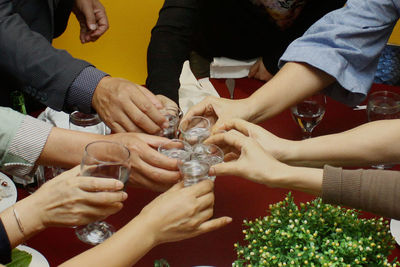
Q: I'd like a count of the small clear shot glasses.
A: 5